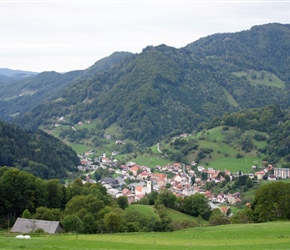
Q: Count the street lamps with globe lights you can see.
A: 0